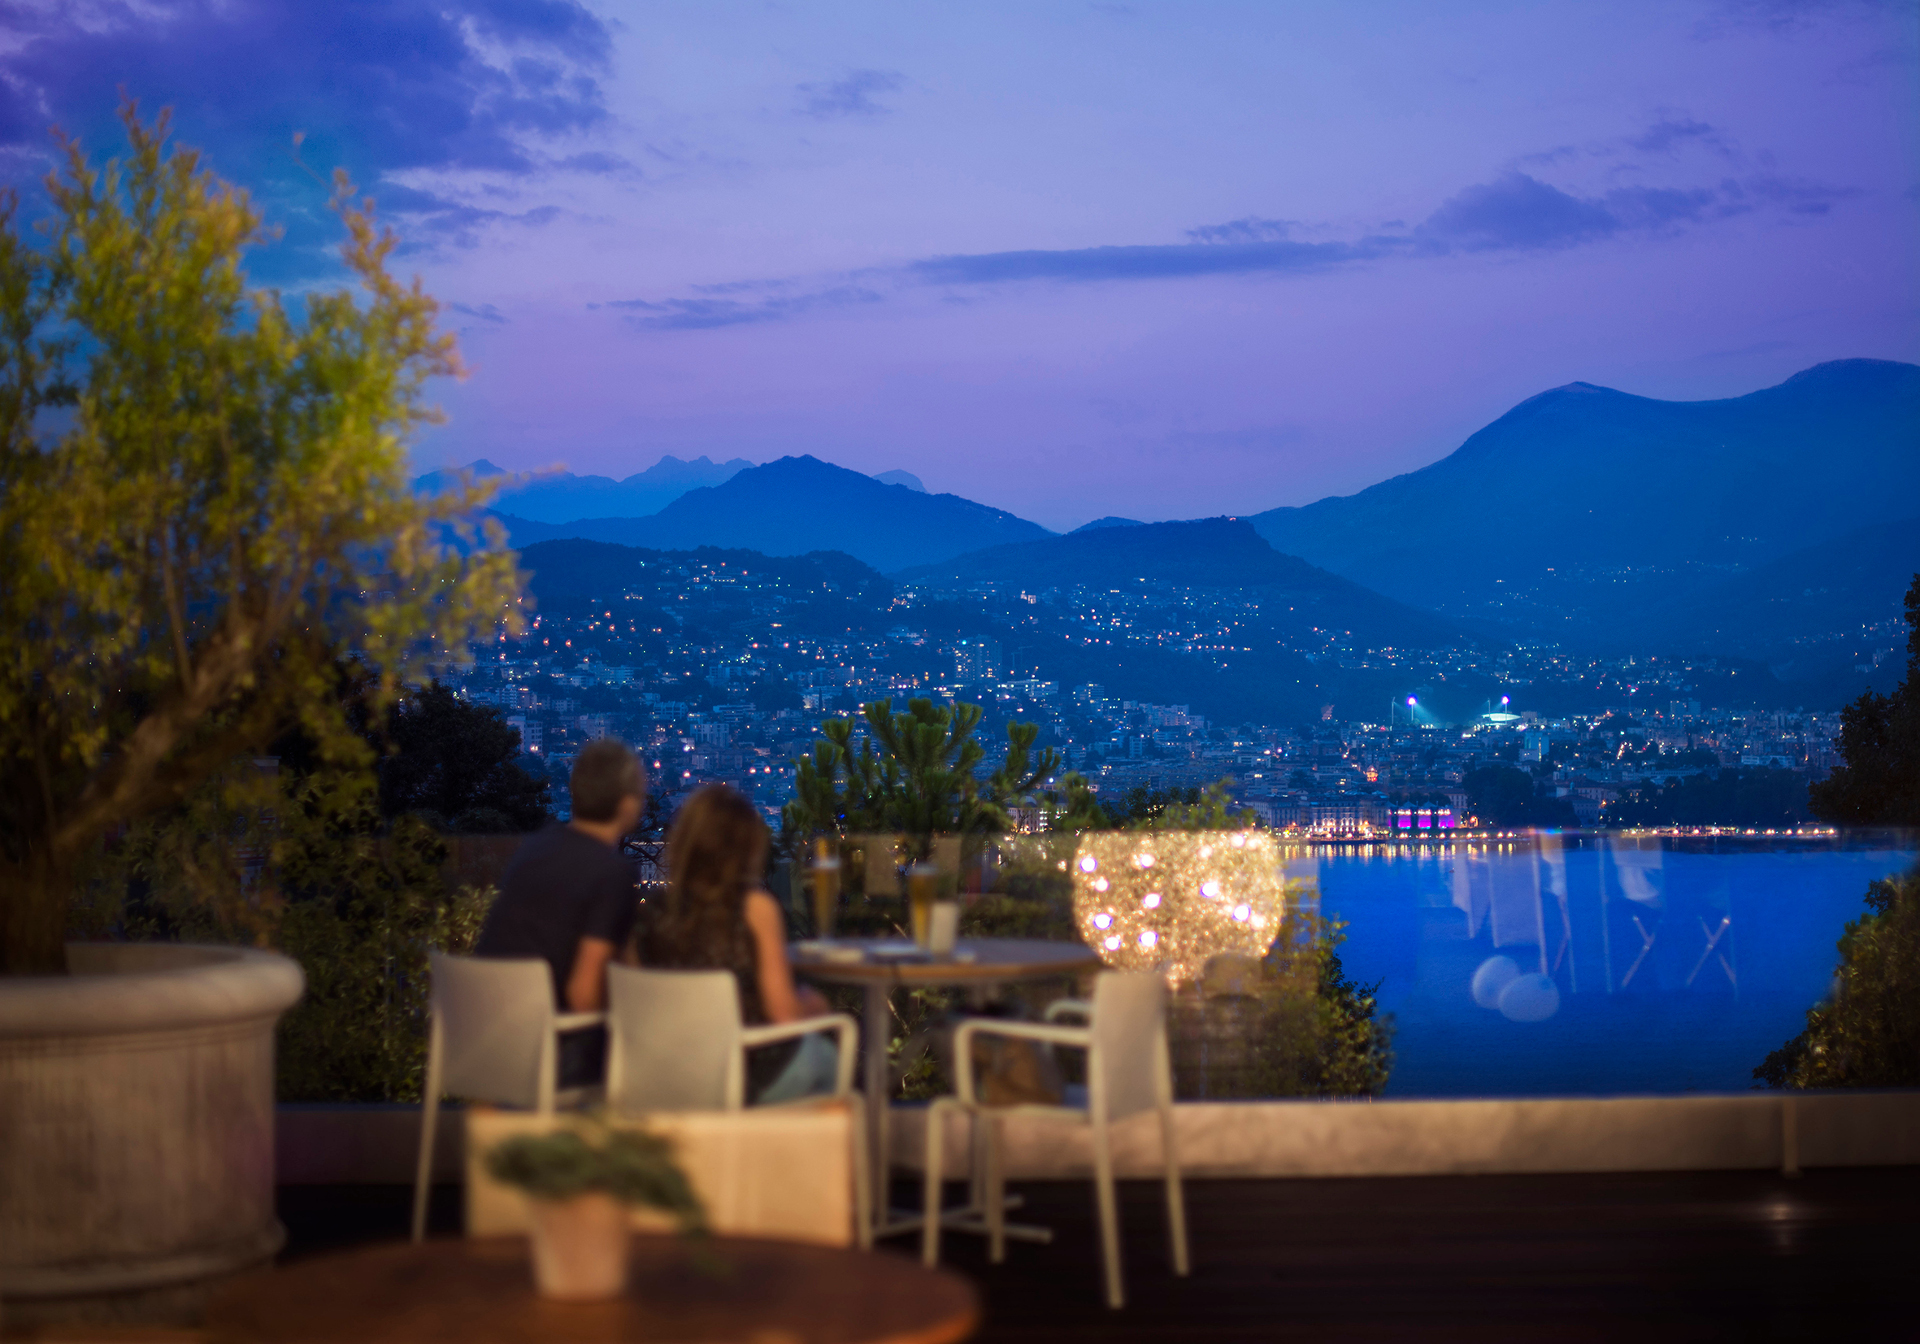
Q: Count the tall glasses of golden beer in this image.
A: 2